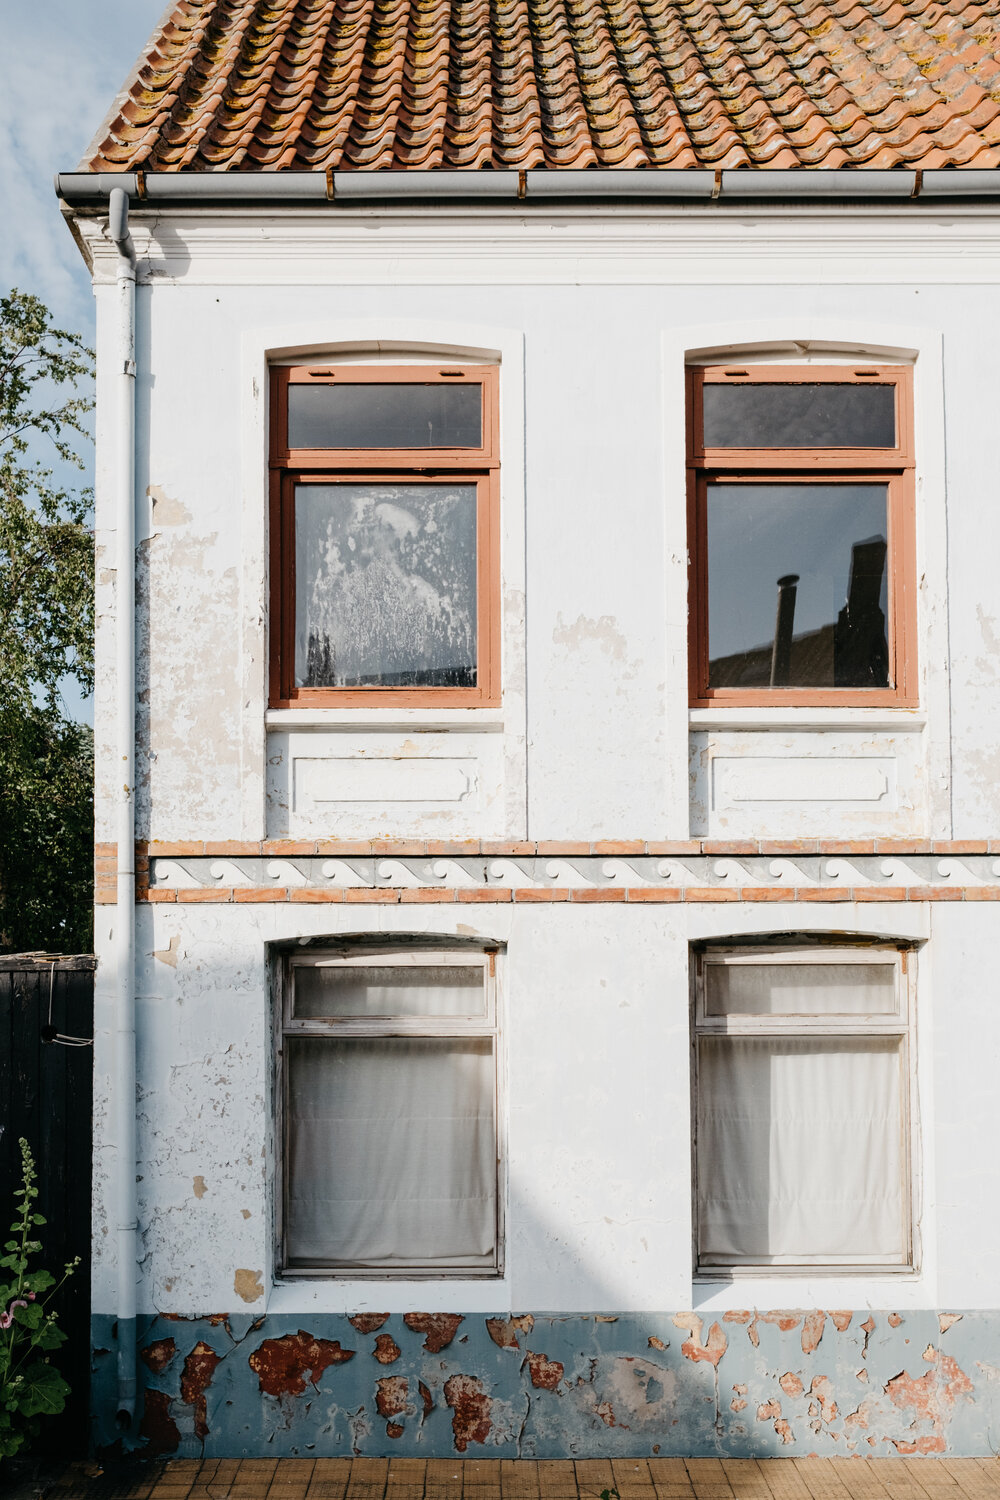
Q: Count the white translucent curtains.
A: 2